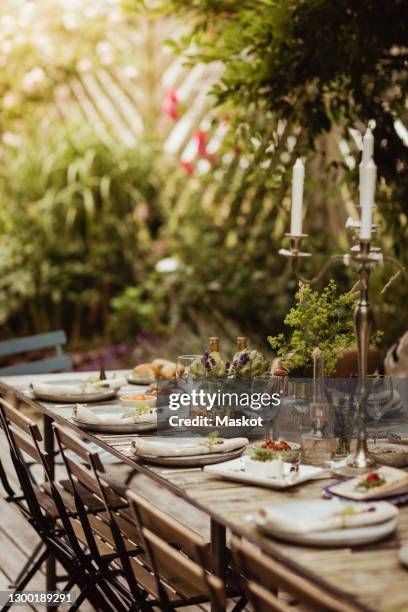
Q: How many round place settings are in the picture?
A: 4